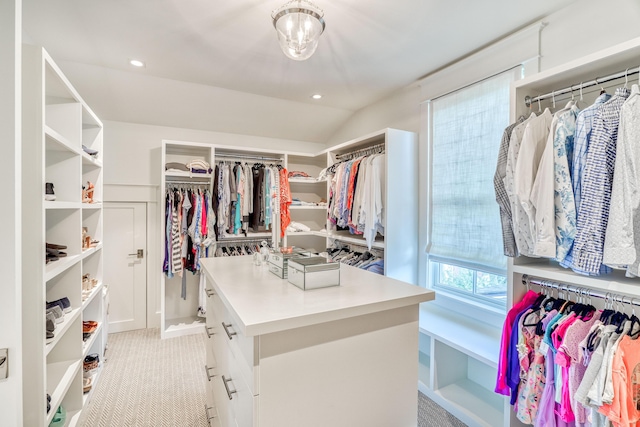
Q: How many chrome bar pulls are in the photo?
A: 6